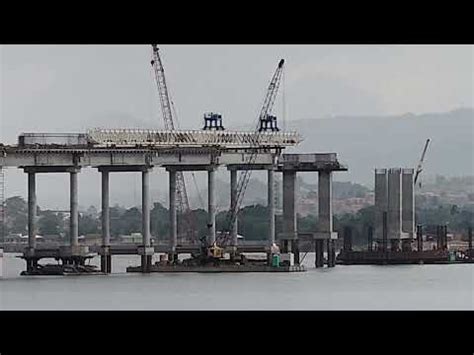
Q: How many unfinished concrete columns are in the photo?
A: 3